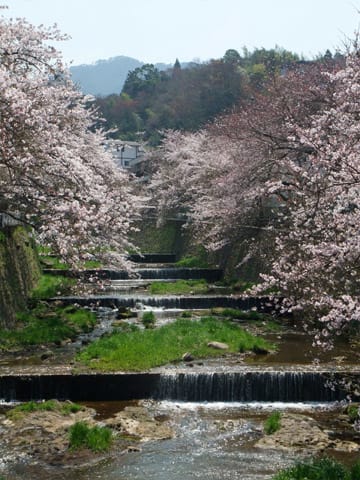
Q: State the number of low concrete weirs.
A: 4